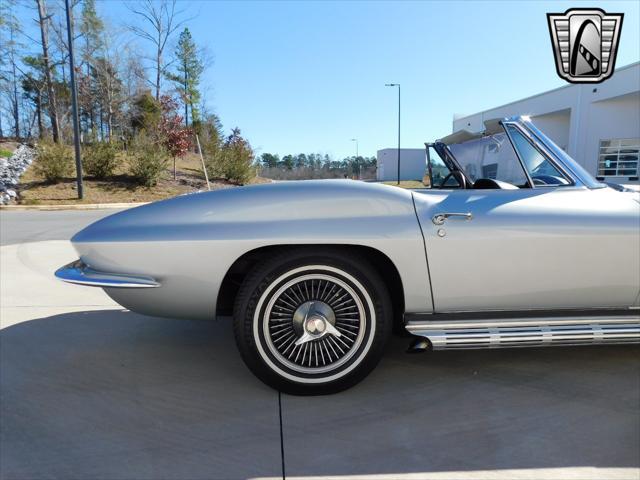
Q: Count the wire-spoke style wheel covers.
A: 1